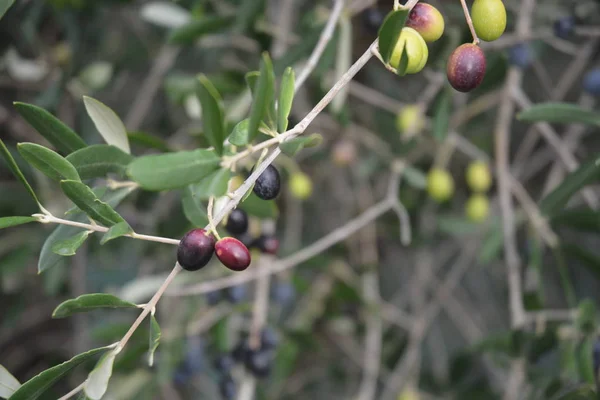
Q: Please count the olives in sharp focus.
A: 7